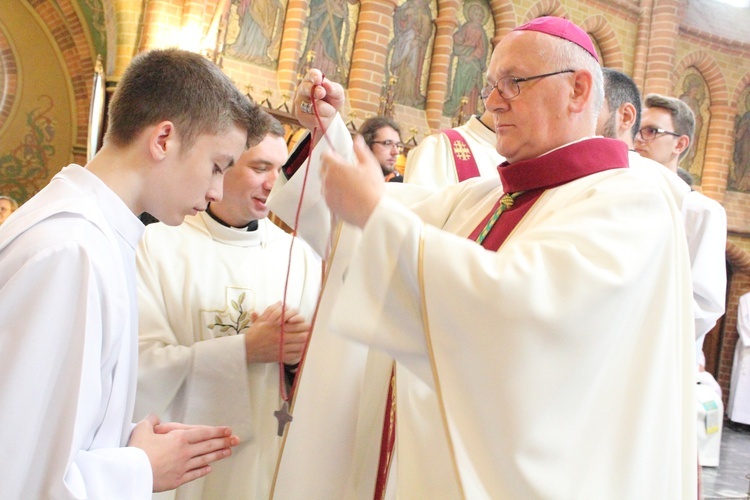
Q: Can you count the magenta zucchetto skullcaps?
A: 1